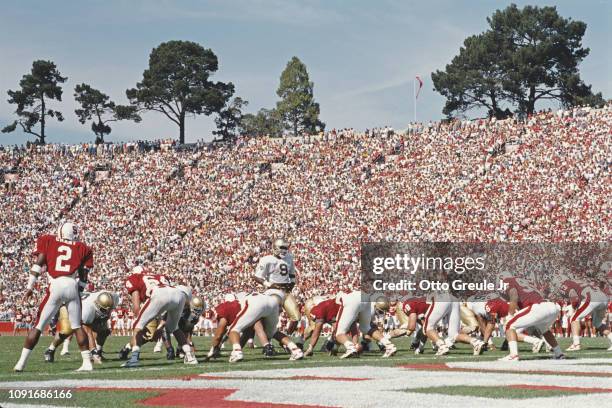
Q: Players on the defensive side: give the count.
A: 8